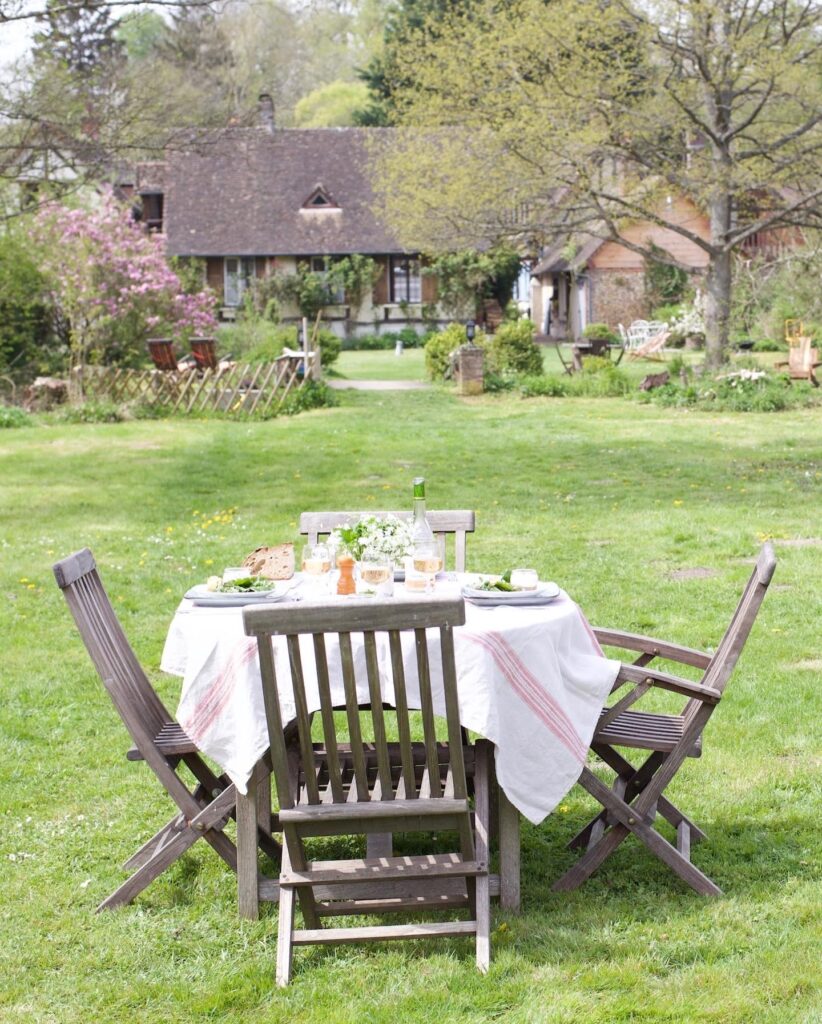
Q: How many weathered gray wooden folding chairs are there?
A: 4